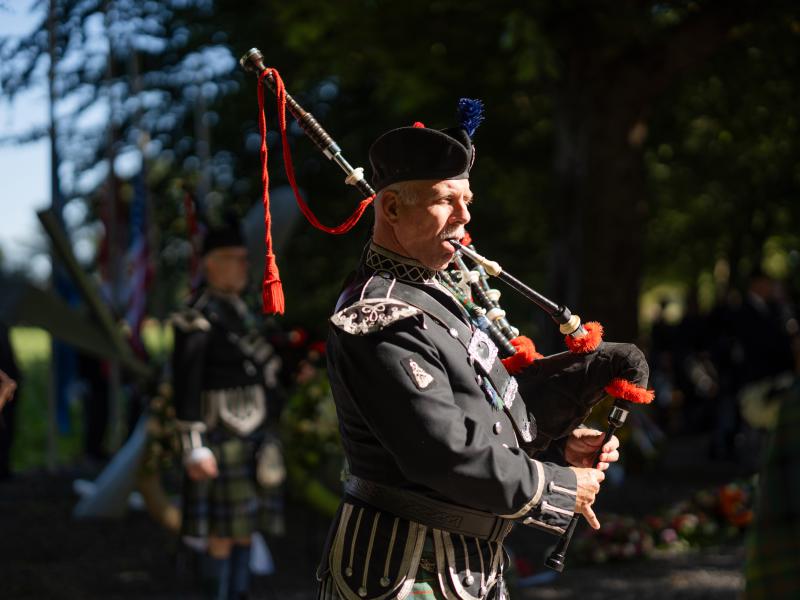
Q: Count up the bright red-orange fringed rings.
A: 3